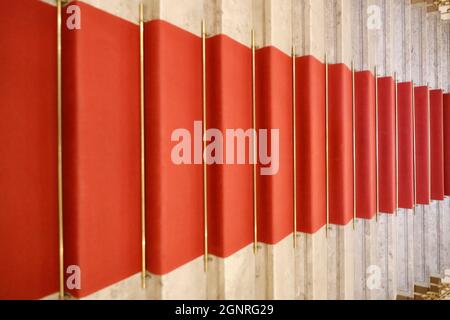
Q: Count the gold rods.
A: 11